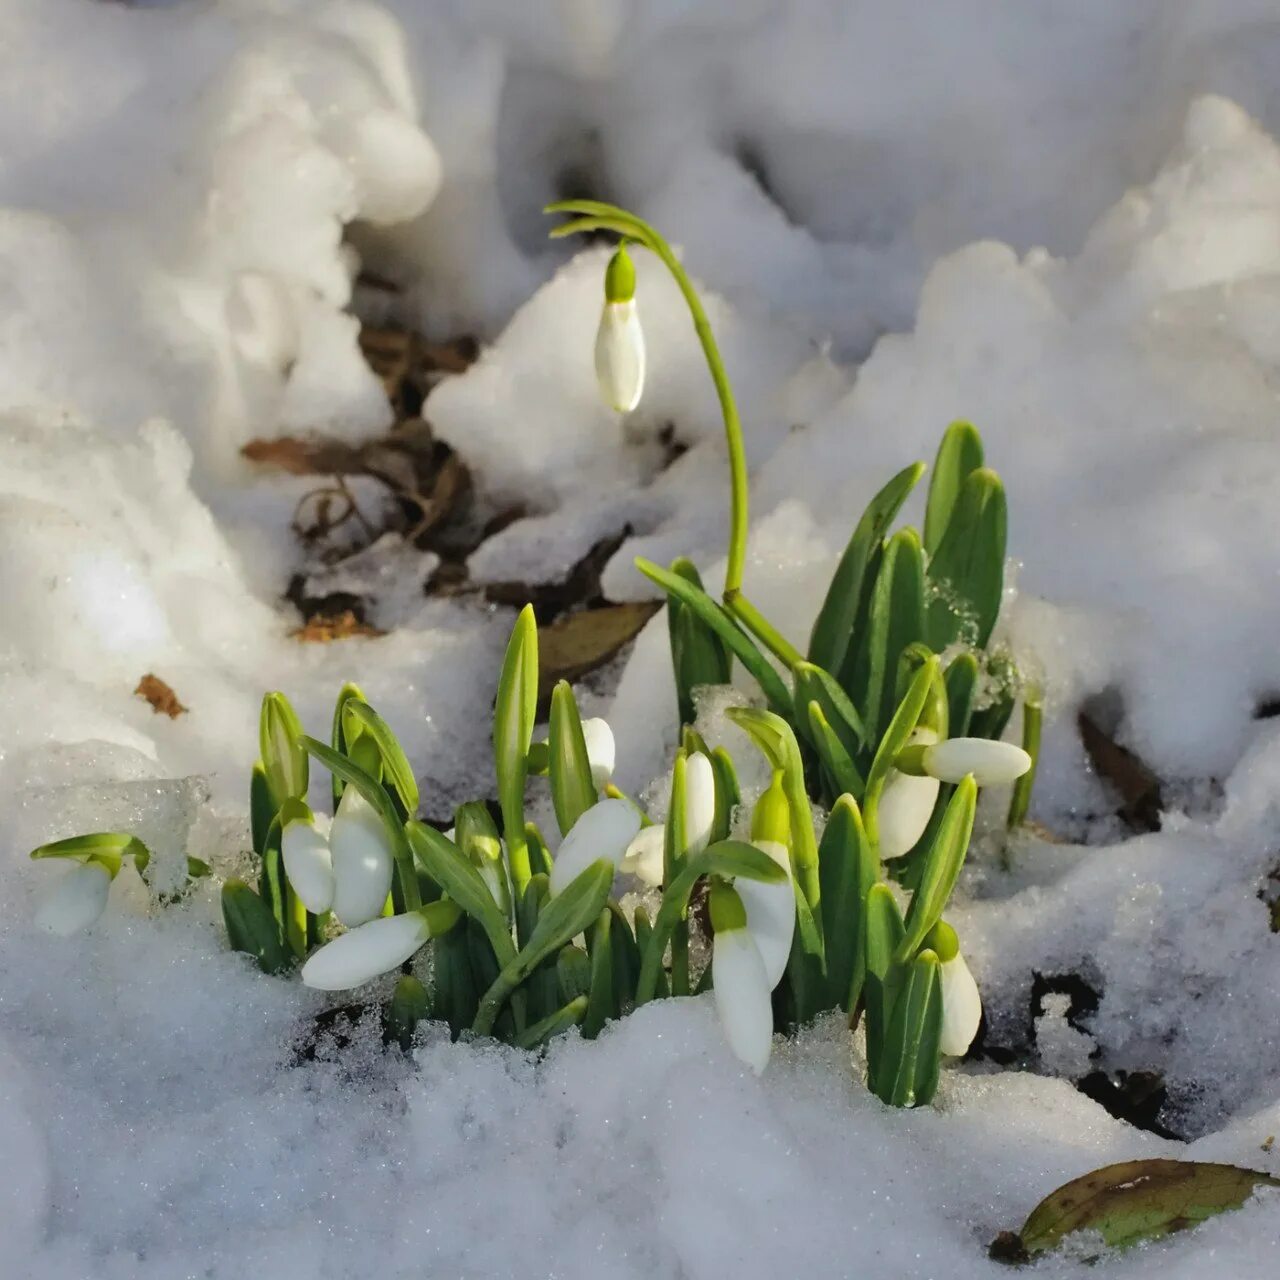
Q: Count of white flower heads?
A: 14